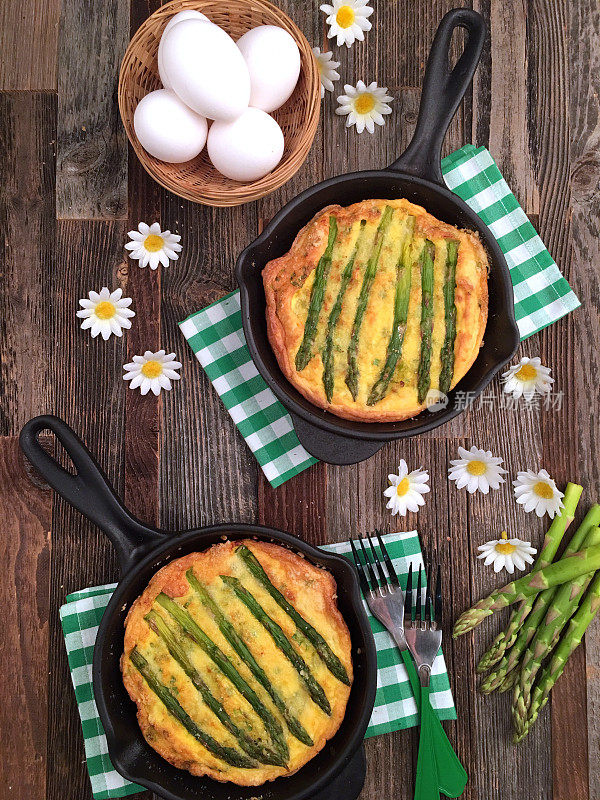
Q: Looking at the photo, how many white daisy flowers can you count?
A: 11